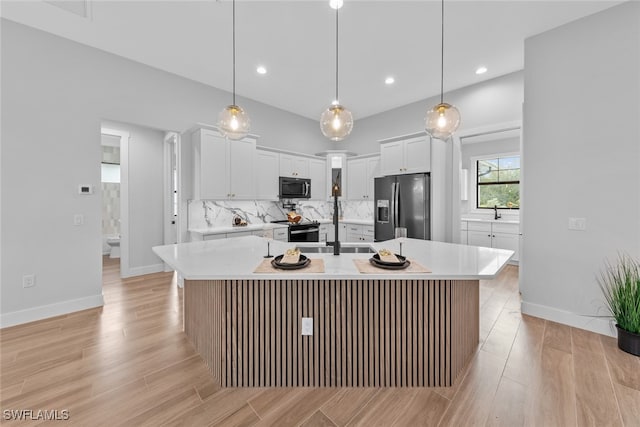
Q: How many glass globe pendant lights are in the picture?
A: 3